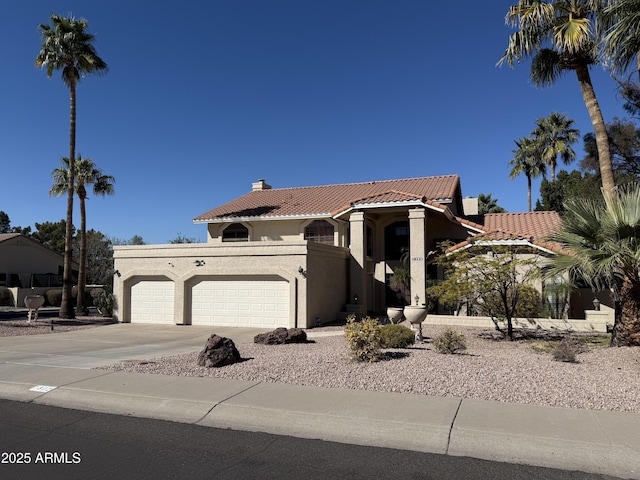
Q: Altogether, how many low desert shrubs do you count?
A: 4